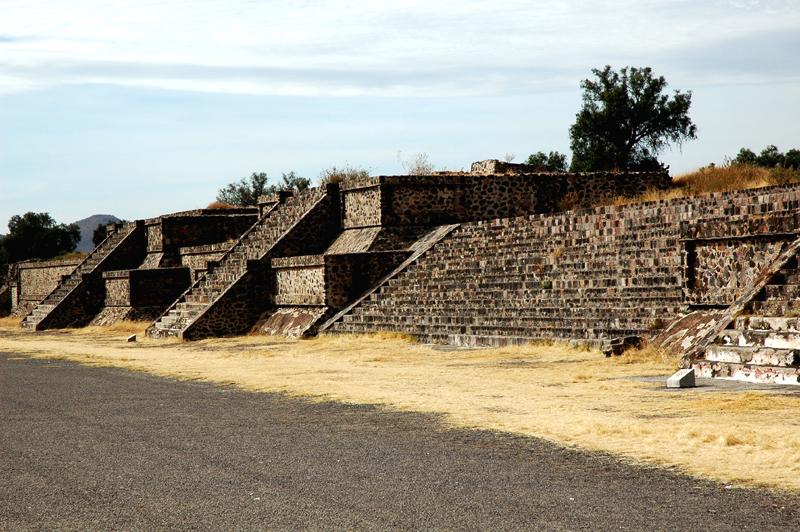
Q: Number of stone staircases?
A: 4